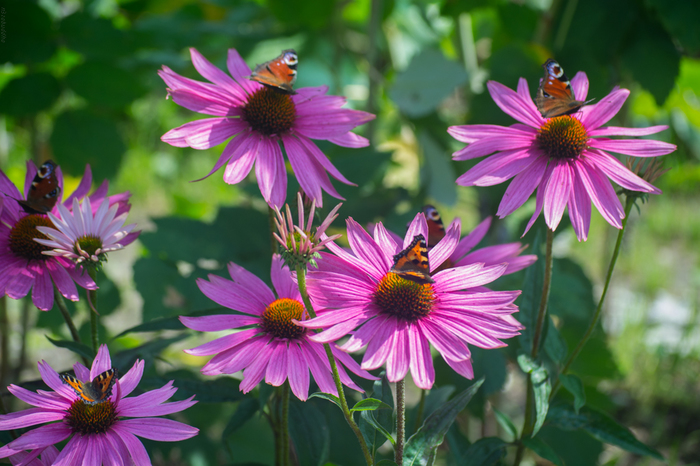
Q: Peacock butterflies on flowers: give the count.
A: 4